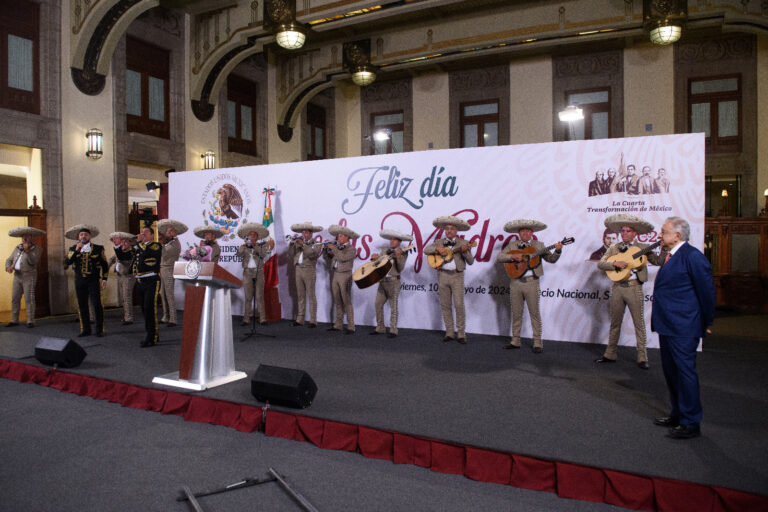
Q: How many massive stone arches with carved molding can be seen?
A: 3